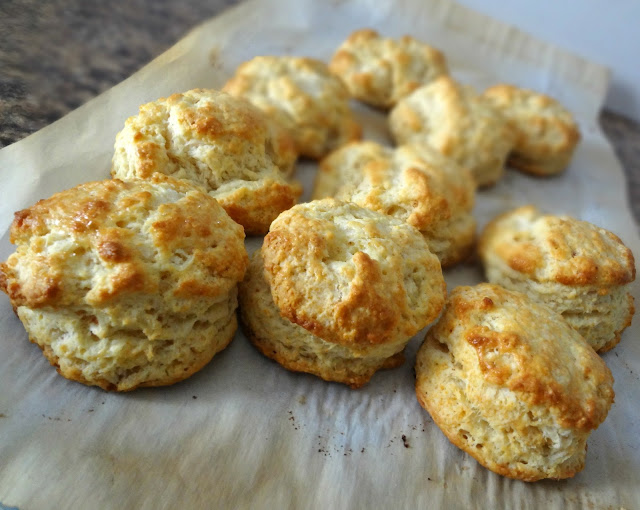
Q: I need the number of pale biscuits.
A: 10